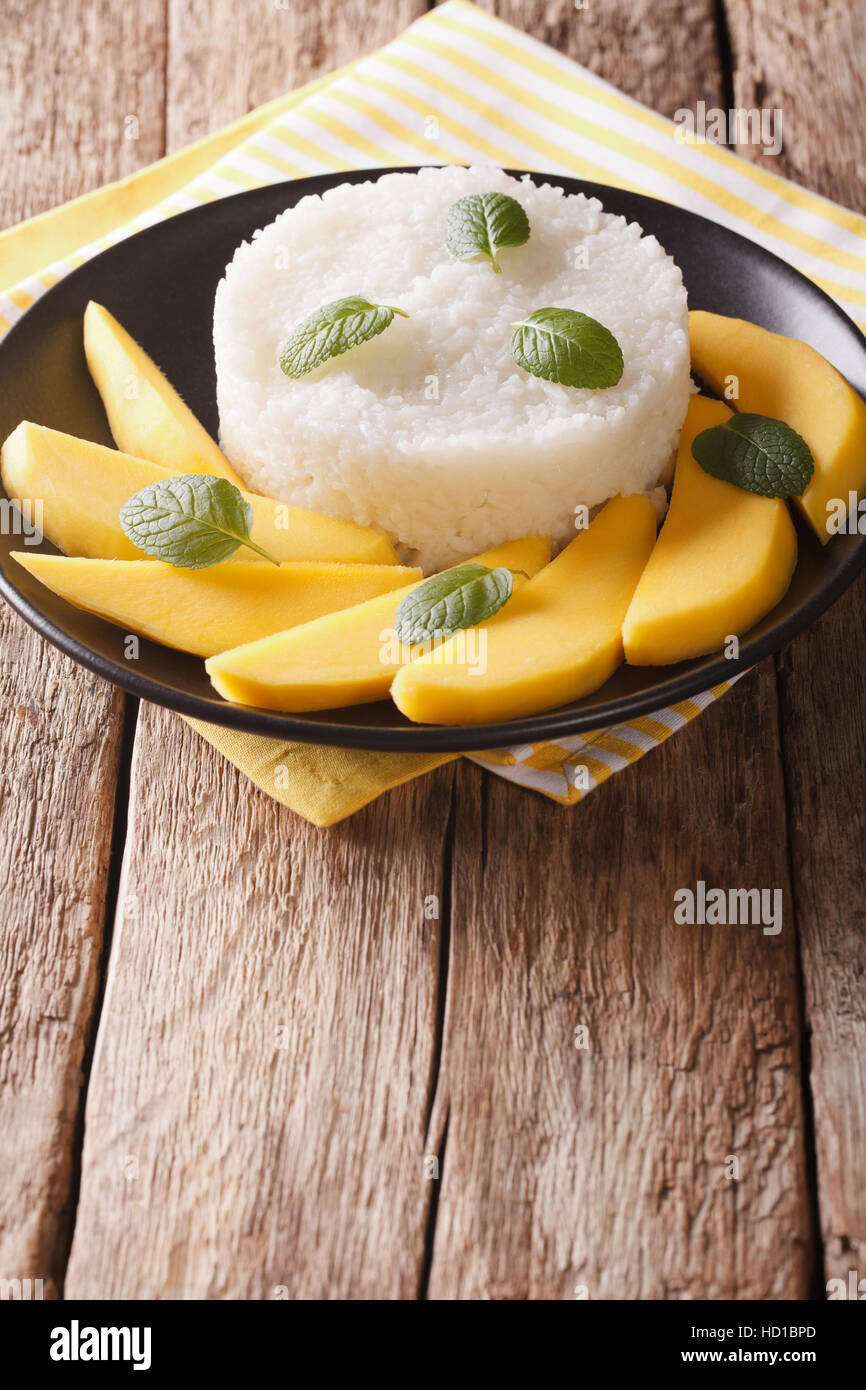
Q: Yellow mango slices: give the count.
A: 7